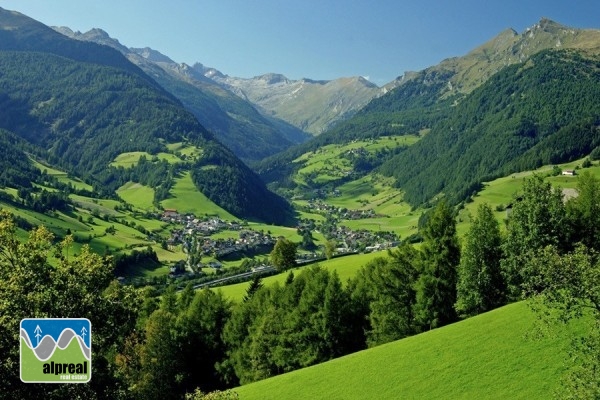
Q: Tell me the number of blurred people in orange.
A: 0